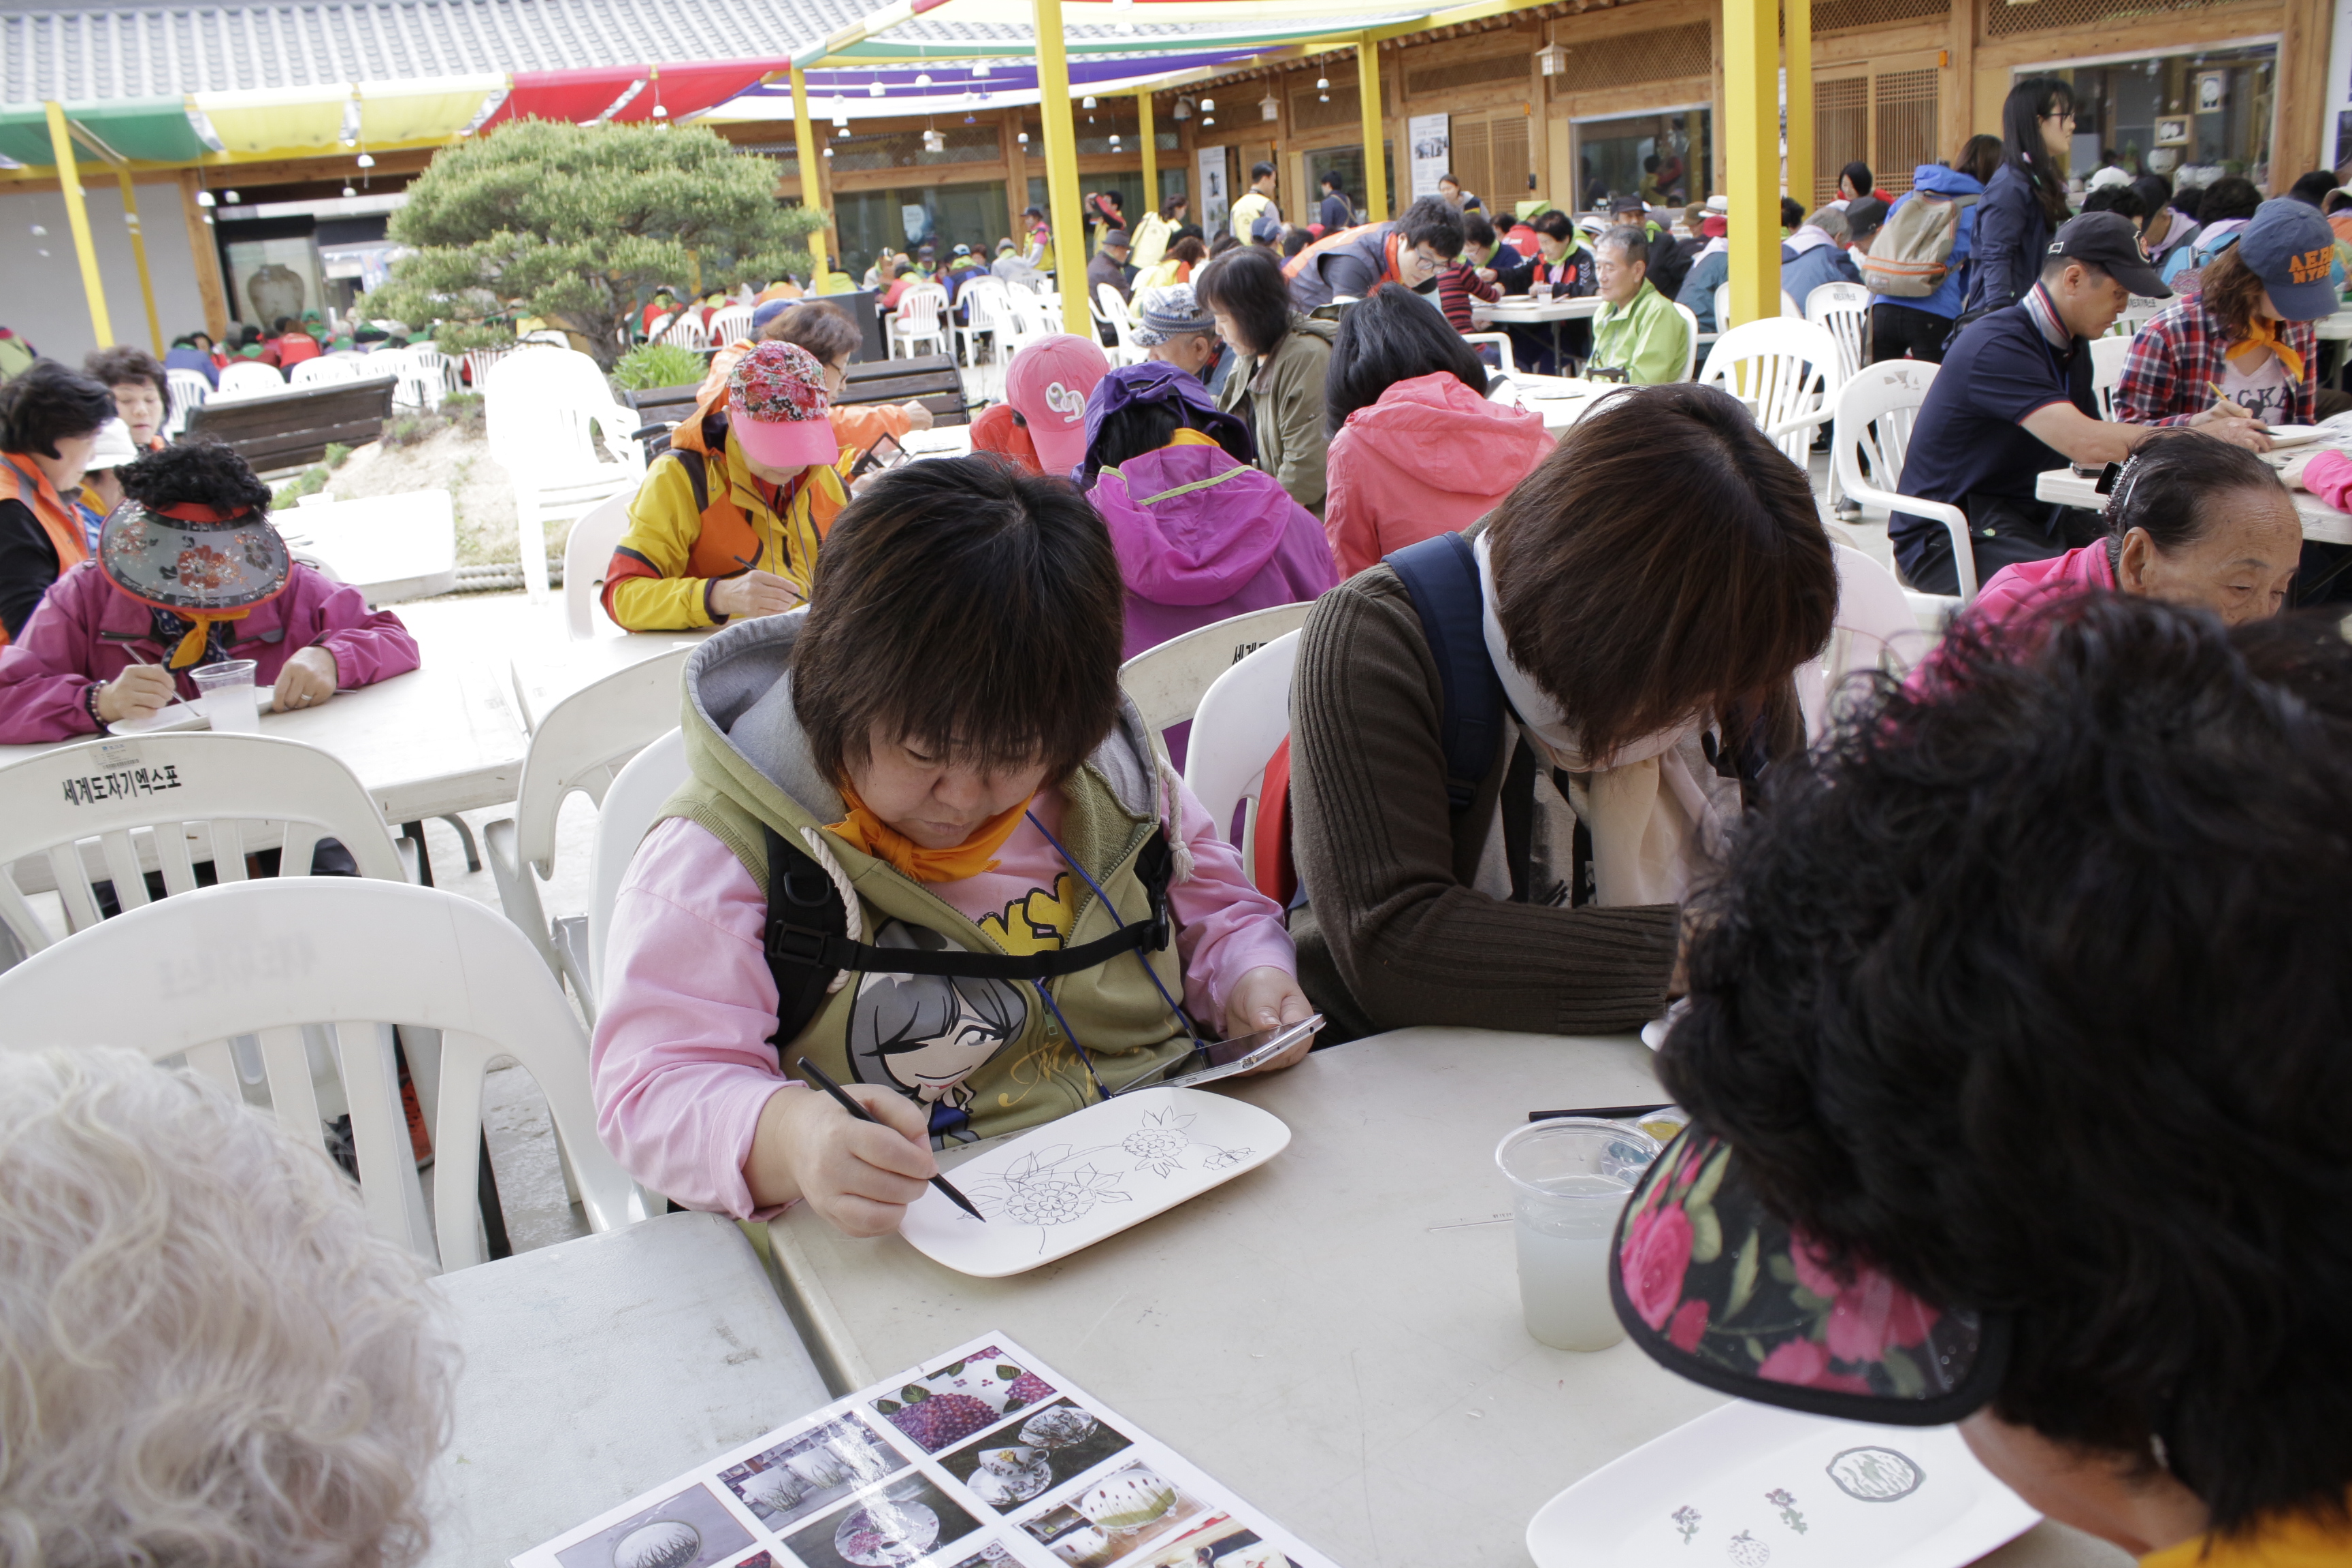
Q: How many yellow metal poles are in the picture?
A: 8